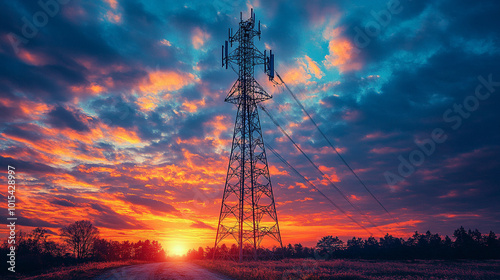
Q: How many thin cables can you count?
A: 3